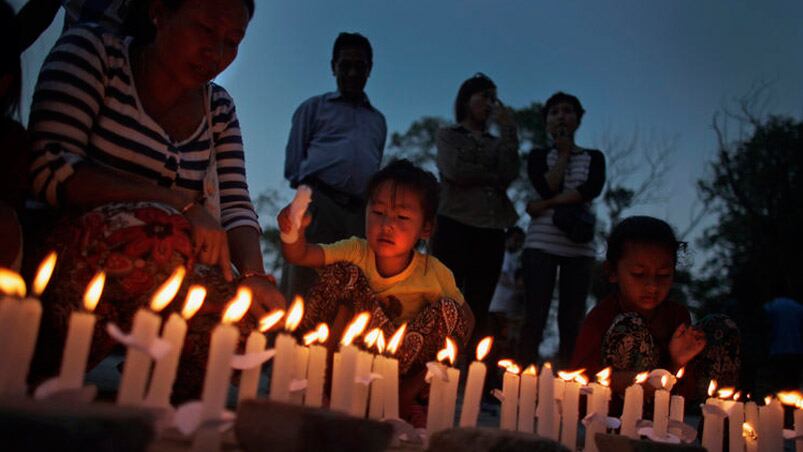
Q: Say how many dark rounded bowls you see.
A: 4